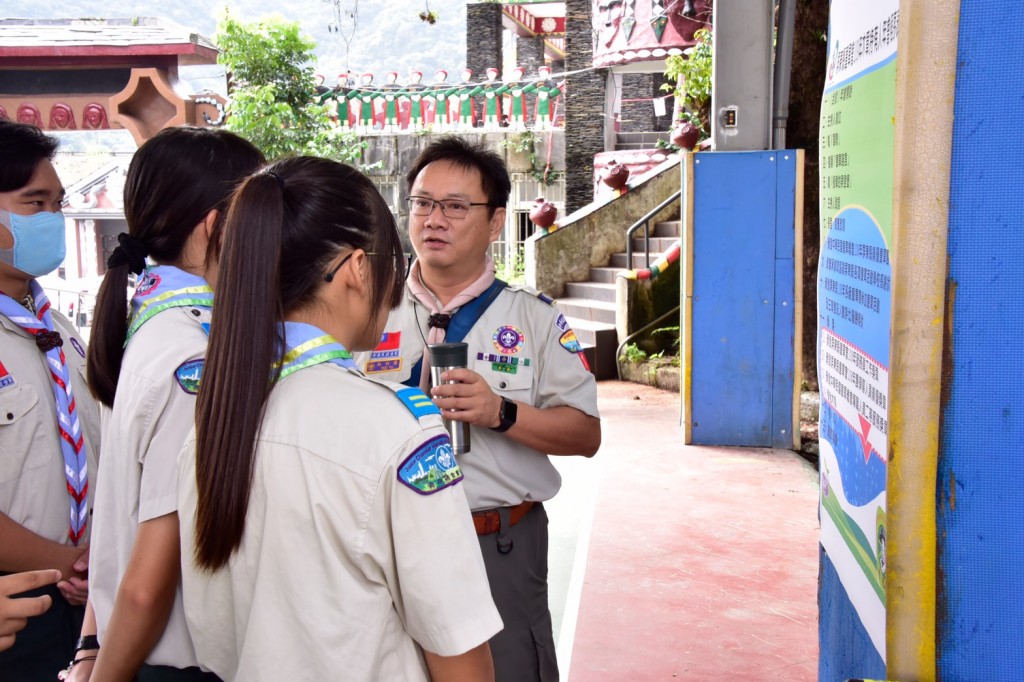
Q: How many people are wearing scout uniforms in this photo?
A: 4